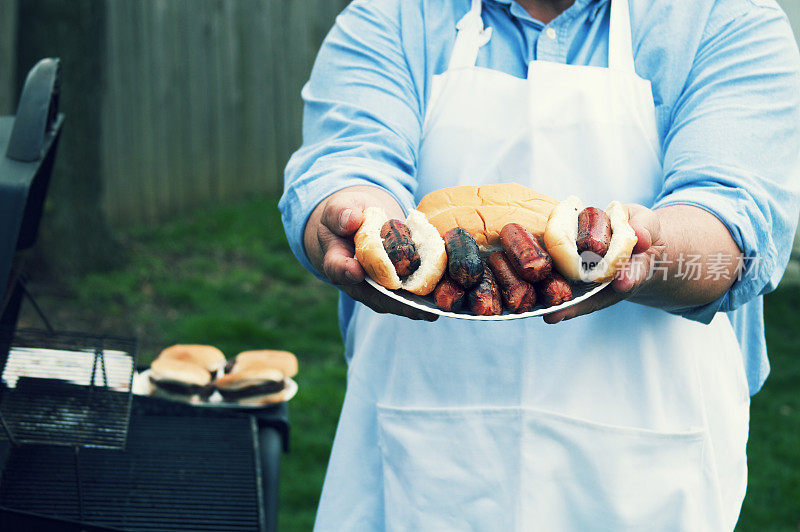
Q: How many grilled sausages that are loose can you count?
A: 6